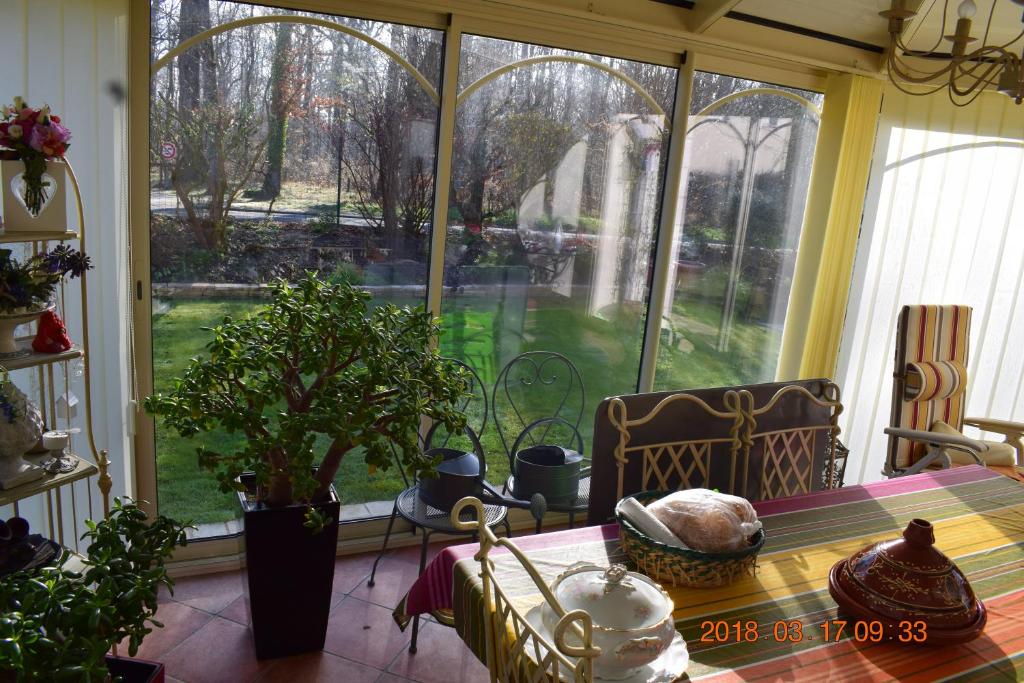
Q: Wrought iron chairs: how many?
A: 5